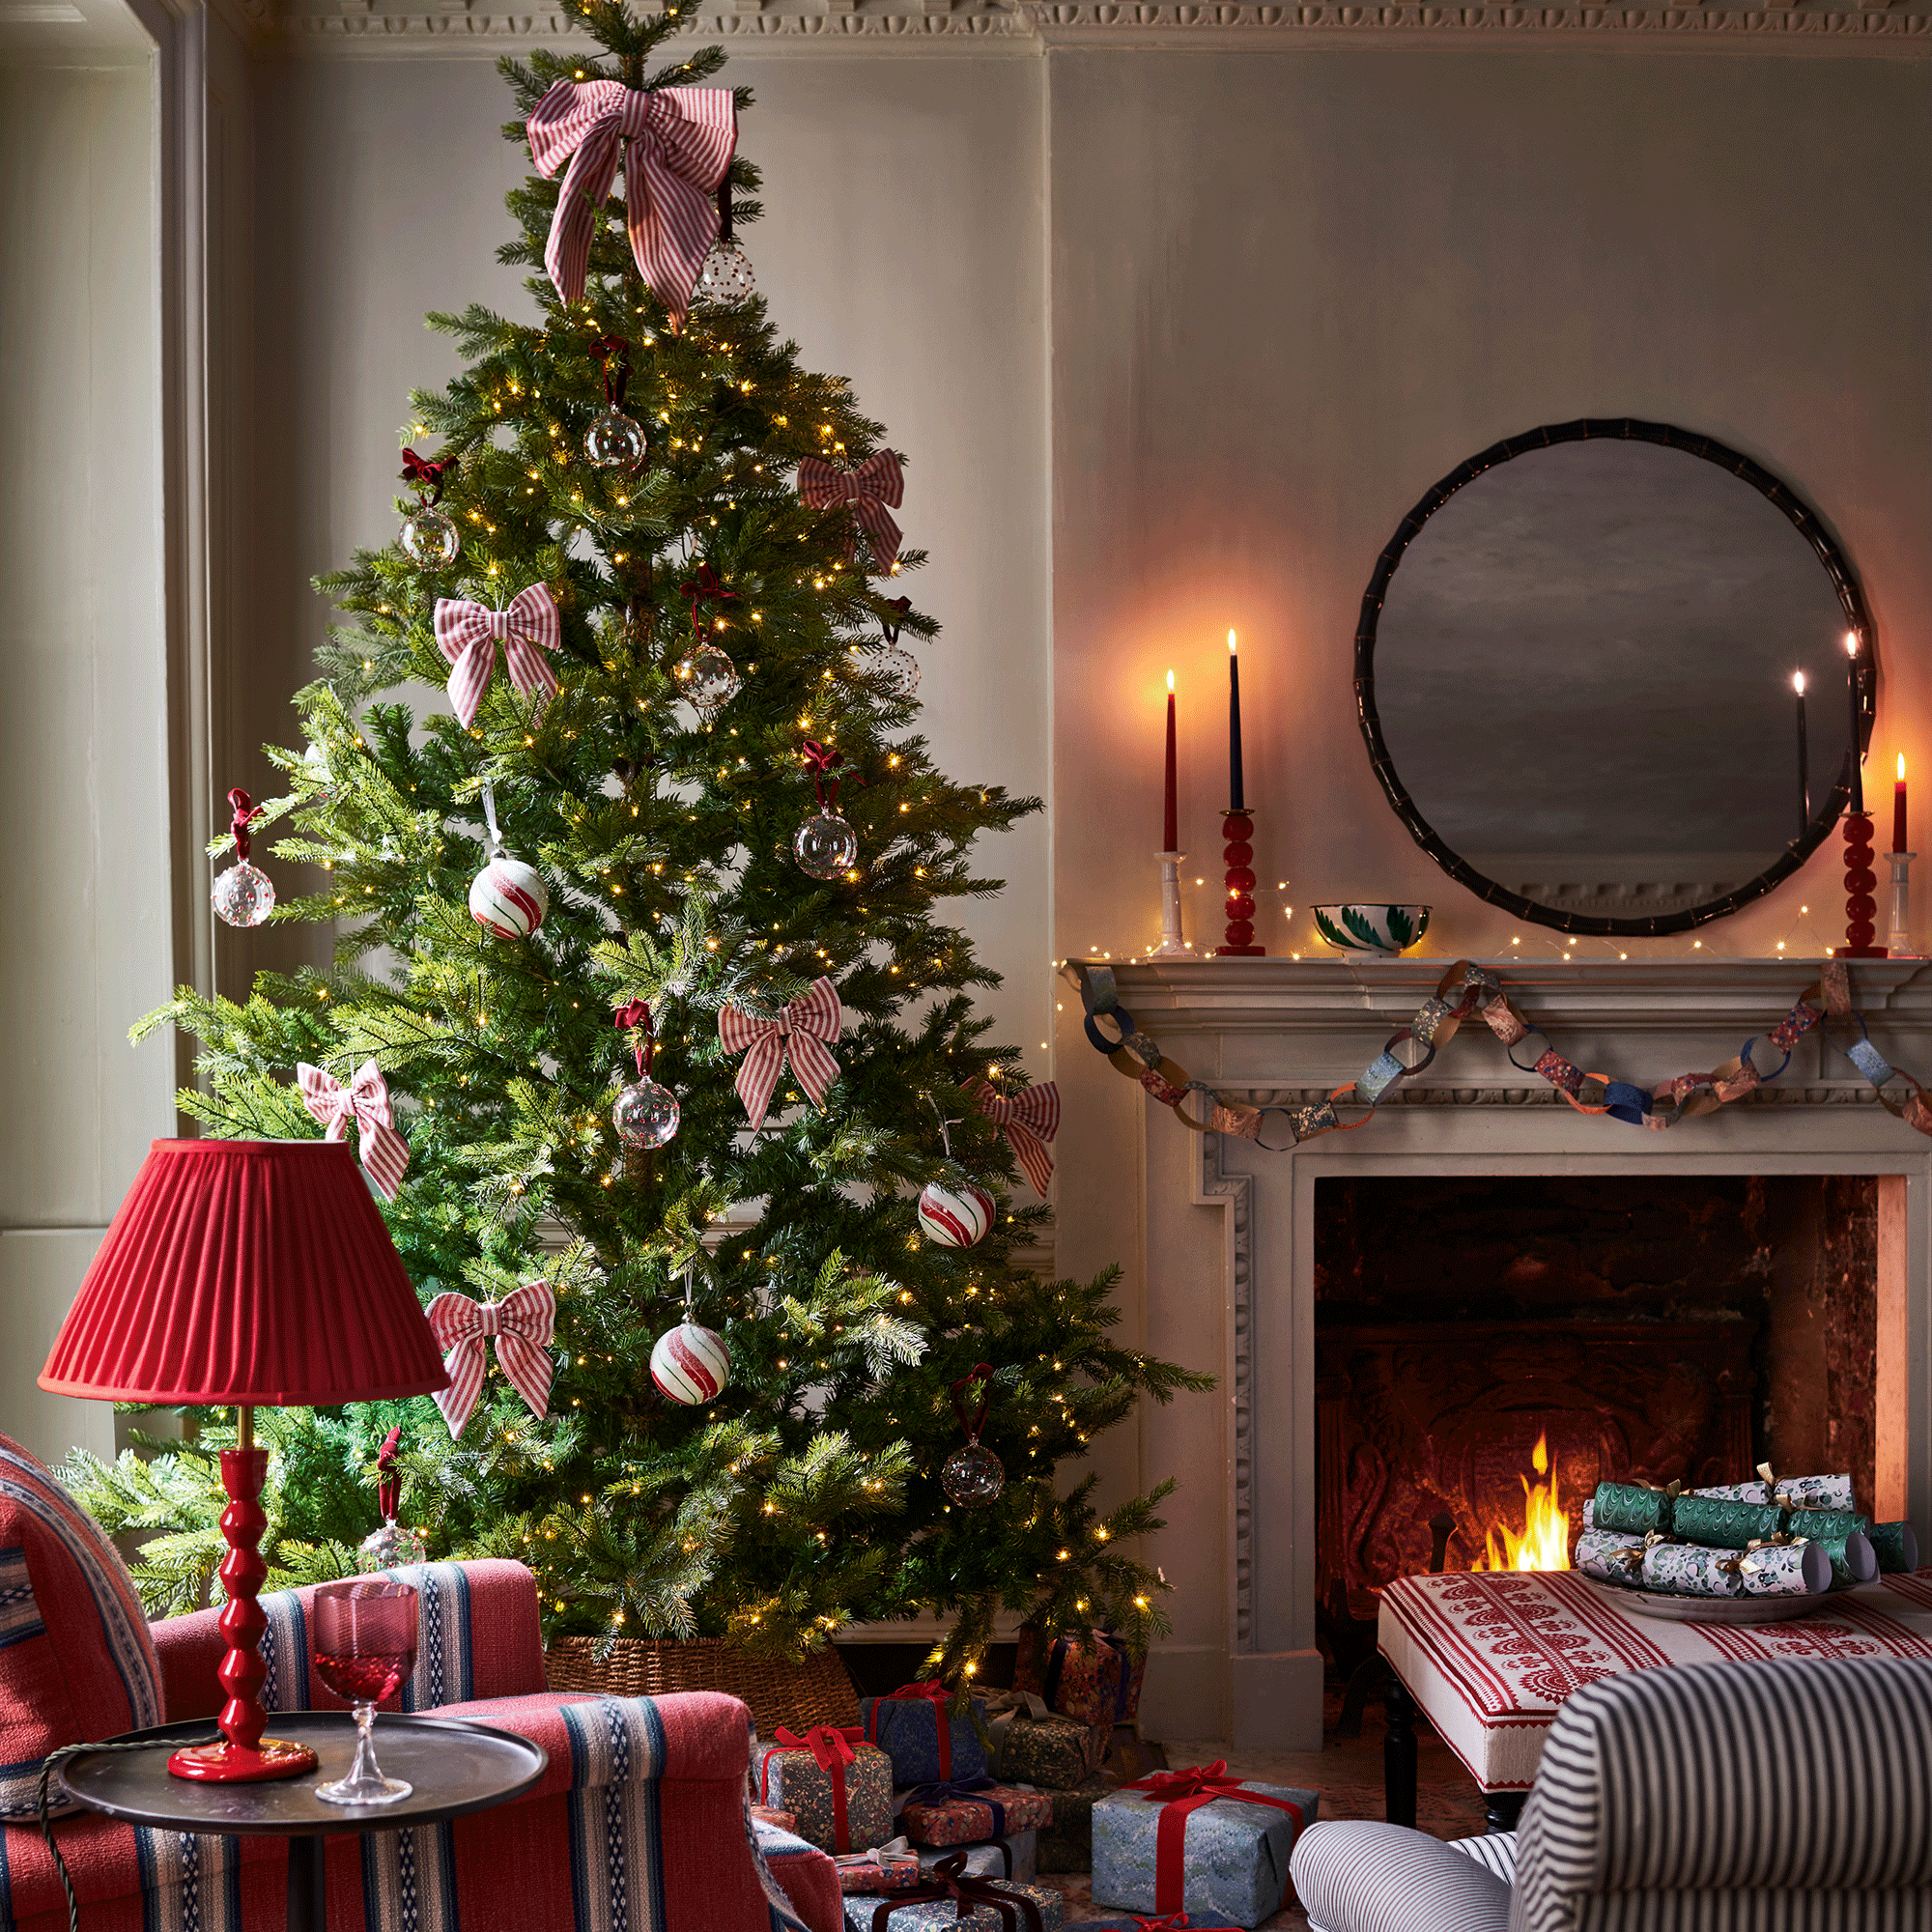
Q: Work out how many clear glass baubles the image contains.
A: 10